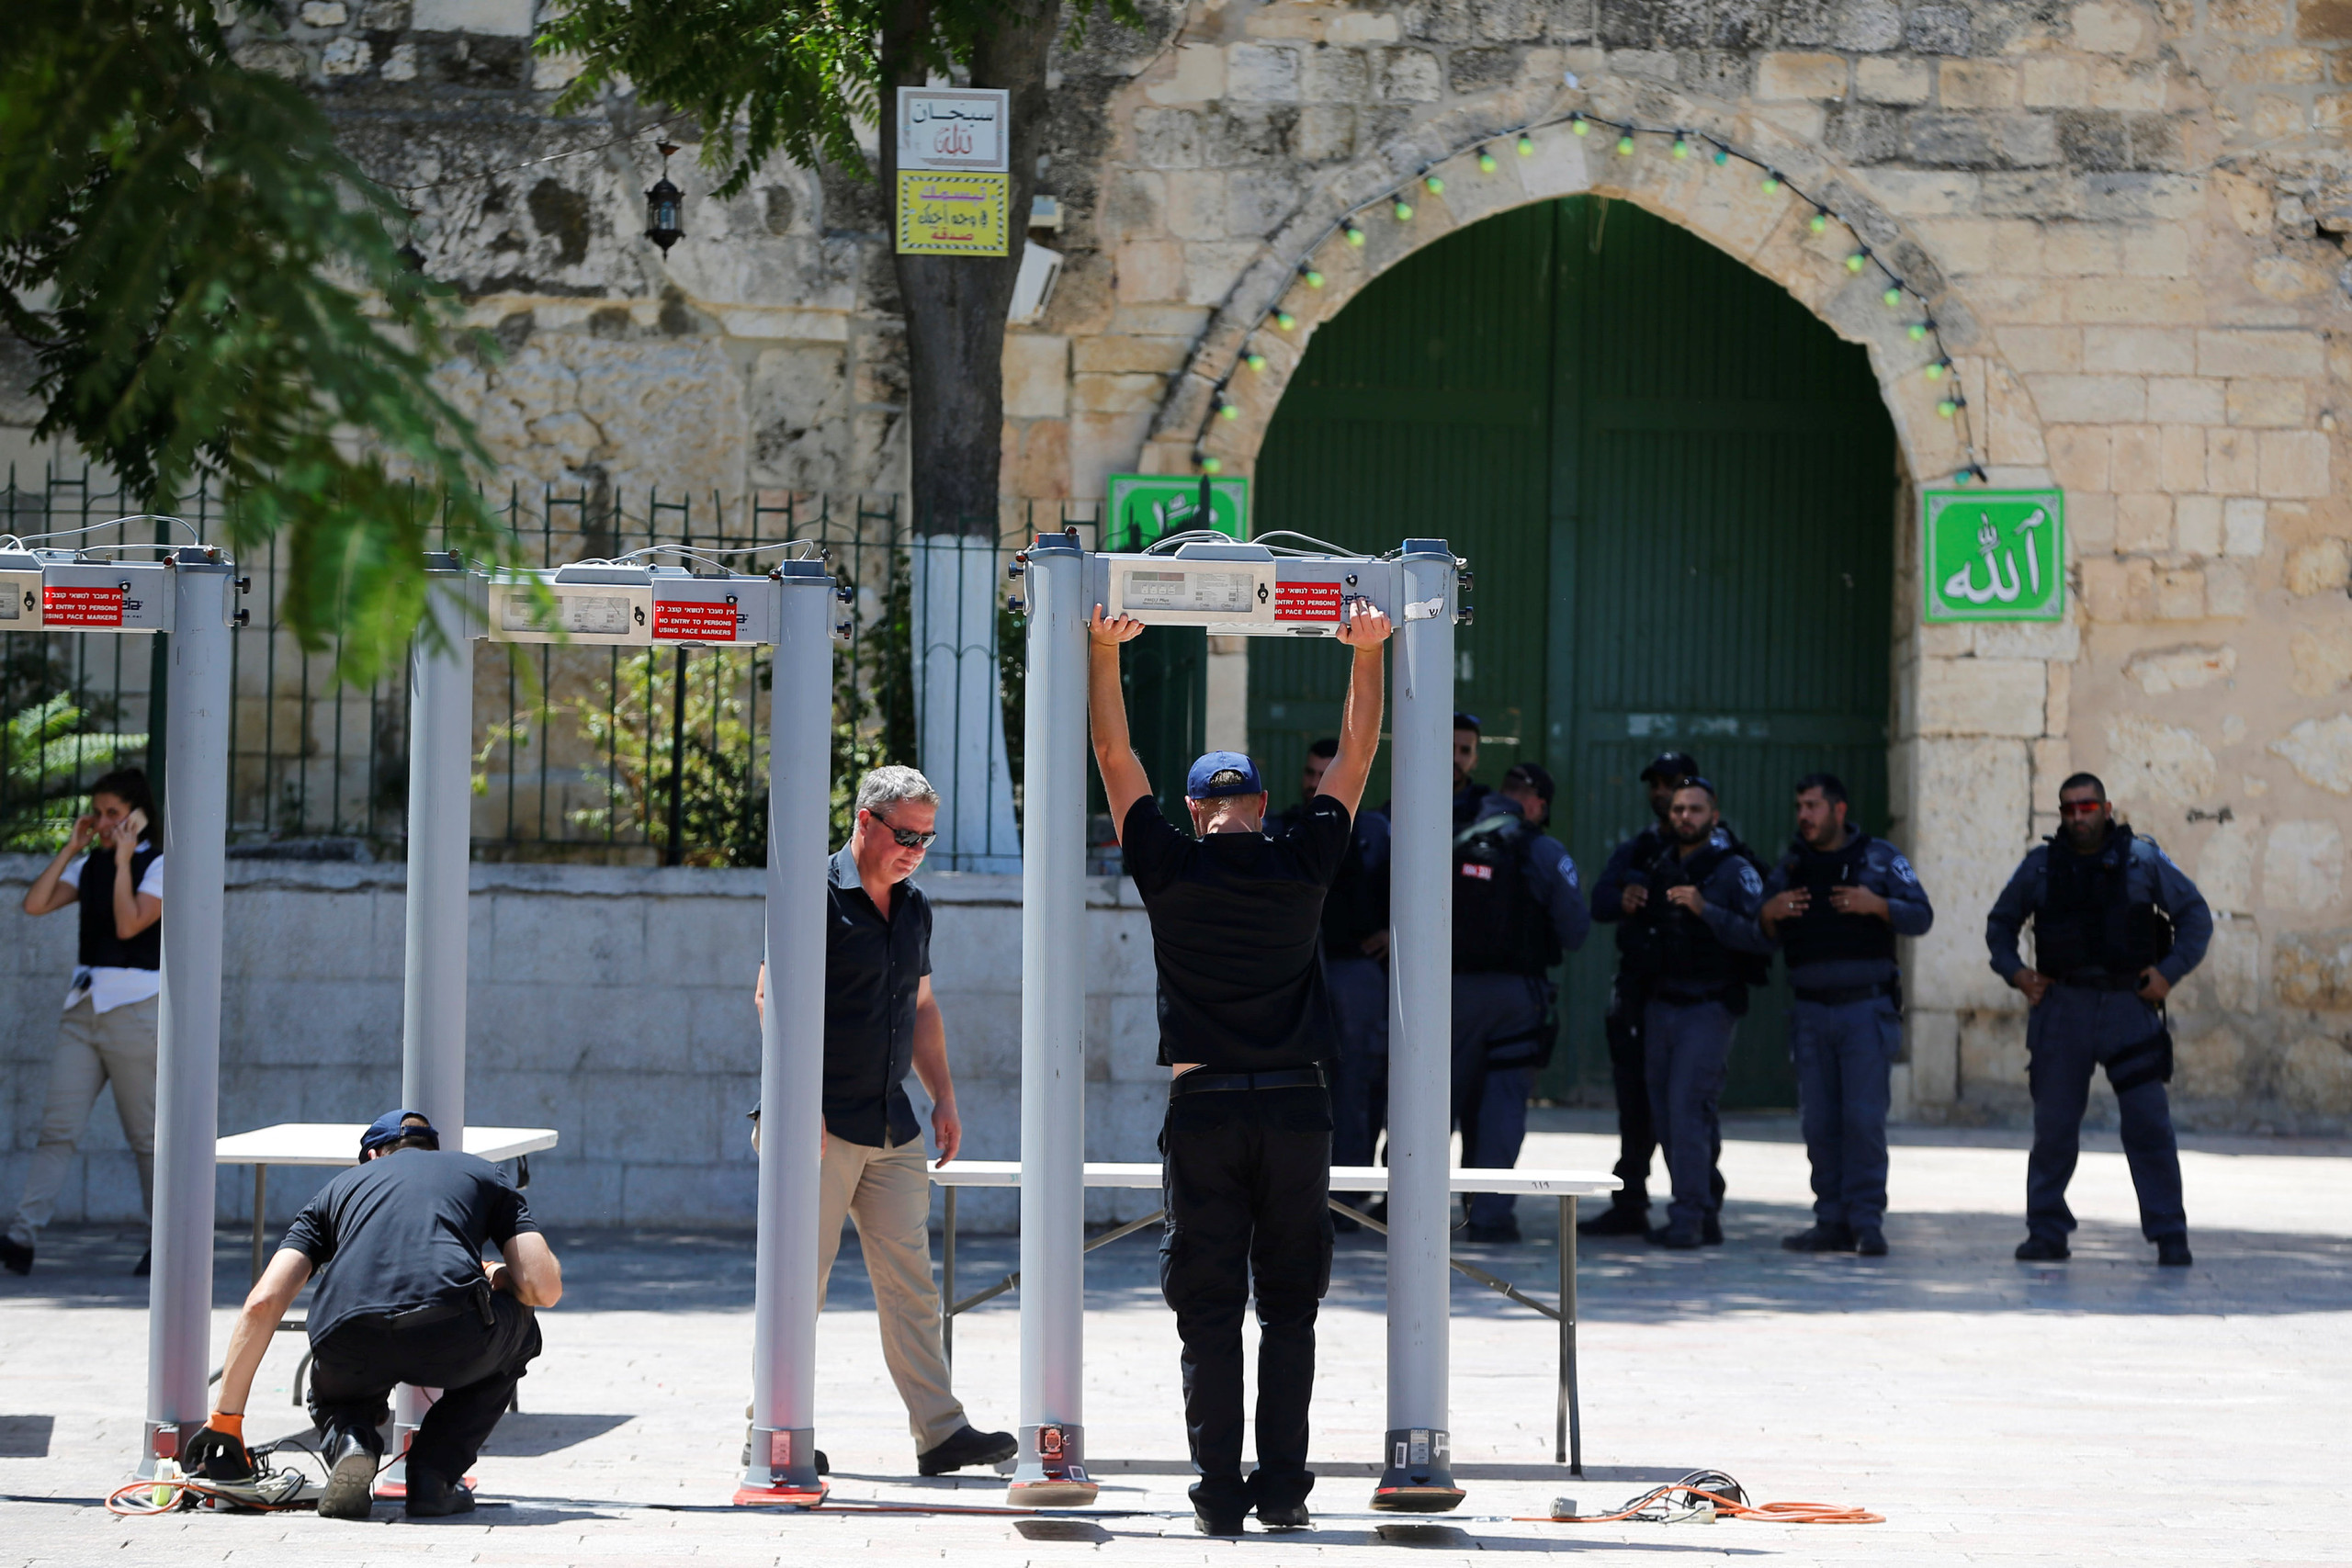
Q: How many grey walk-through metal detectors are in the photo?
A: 3